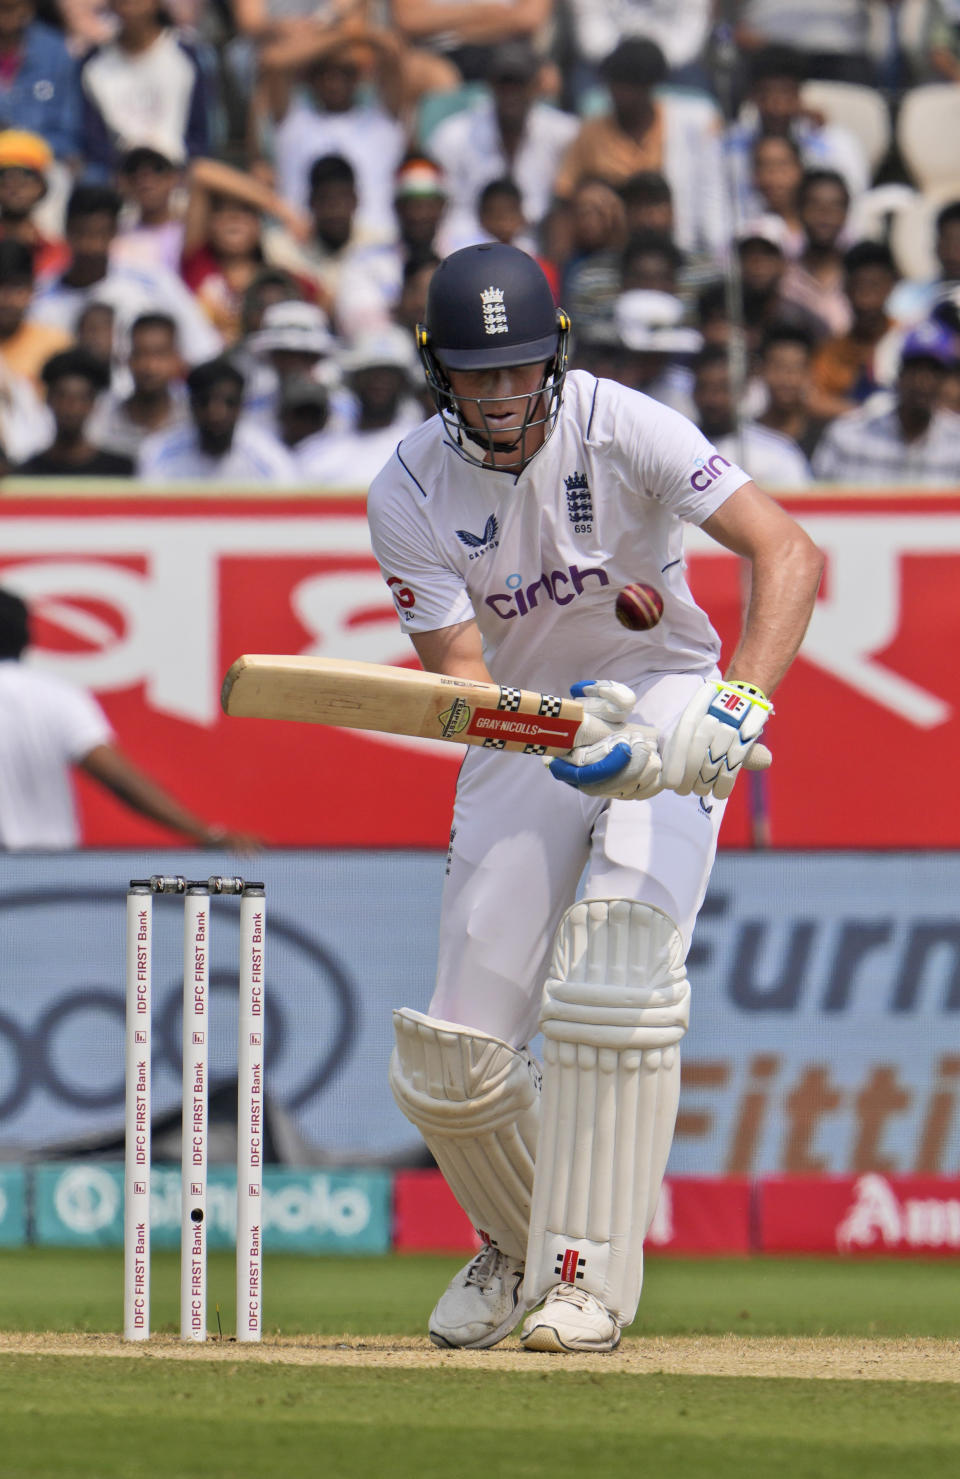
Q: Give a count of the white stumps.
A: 3